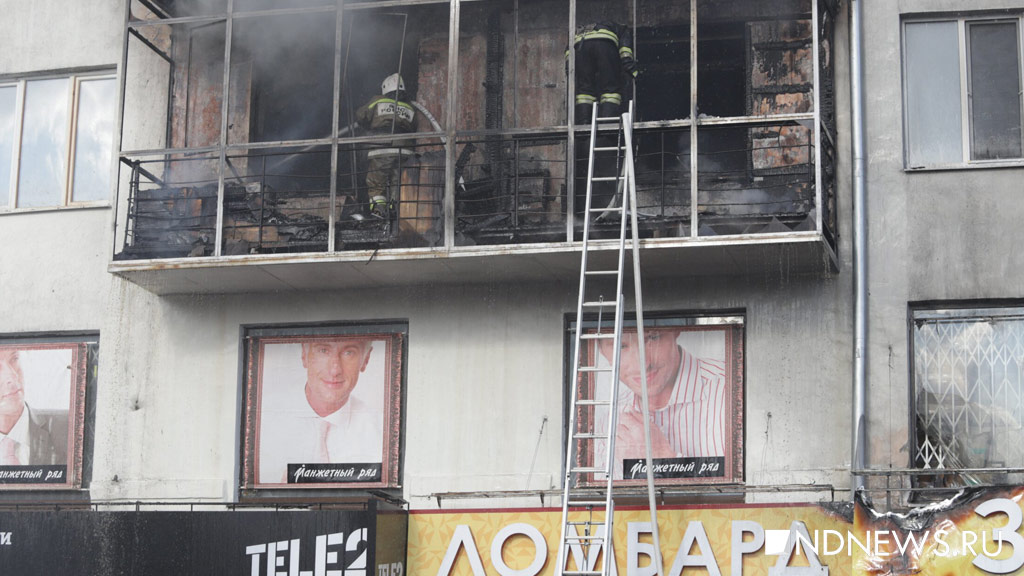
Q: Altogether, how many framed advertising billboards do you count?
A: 3